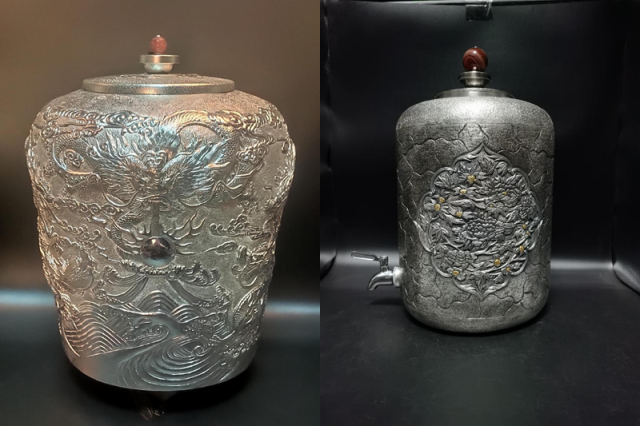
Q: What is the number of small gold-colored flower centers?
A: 13